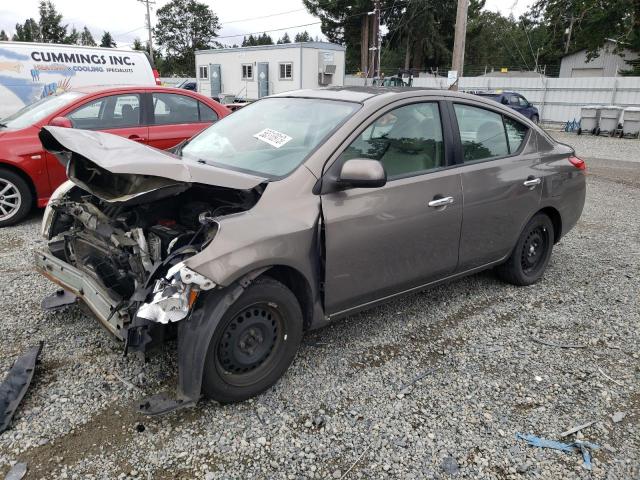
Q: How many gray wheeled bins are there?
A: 3